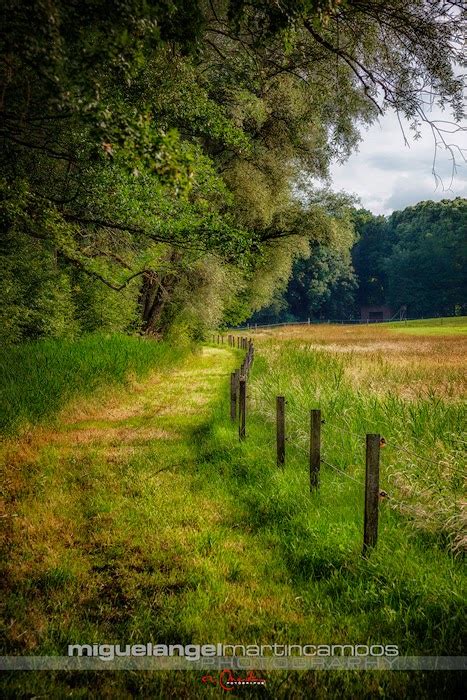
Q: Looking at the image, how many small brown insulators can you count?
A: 2